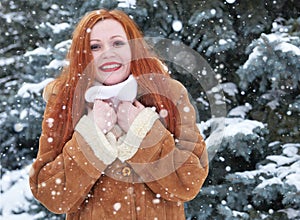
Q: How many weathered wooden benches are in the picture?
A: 0